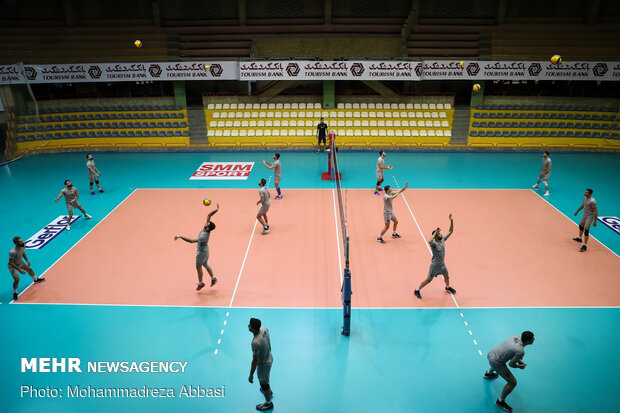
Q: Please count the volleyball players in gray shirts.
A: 13